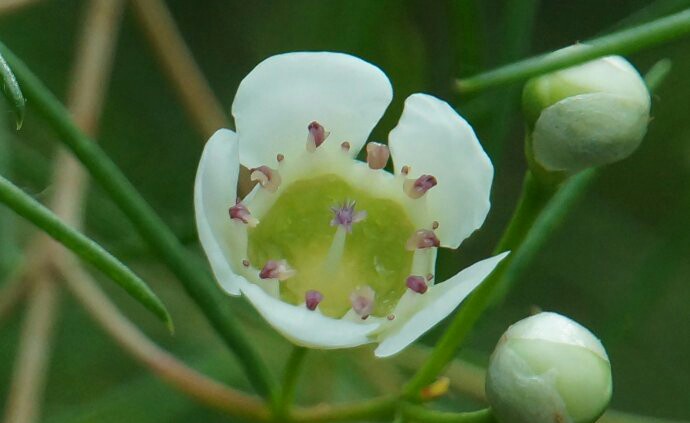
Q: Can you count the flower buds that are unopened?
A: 2